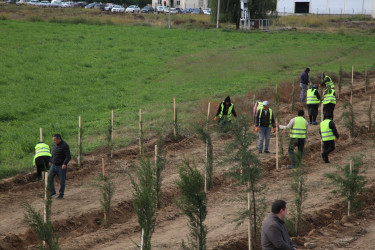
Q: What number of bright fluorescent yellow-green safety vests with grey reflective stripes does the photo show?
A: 9